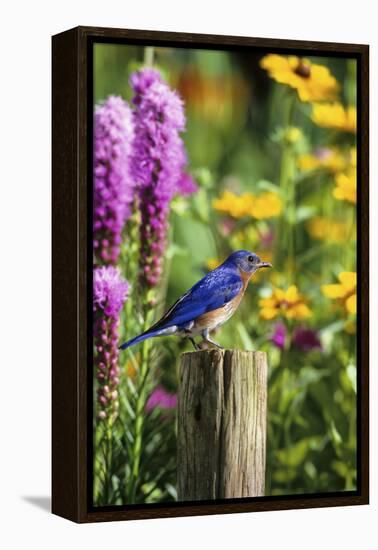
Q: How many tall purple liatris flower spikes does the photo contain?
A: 3